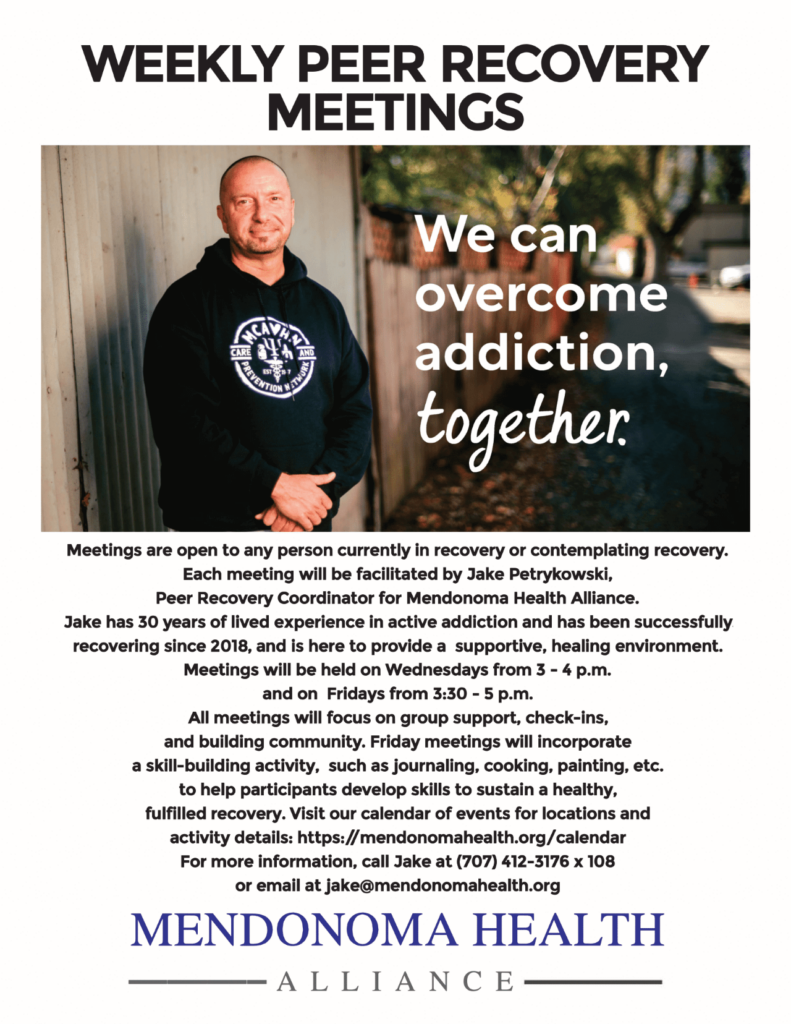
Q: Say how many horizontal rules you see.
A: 2